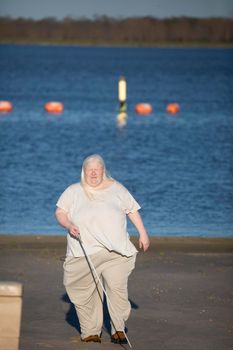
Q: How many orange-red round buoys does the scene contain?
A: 4